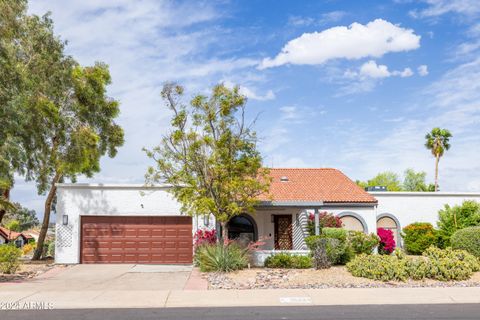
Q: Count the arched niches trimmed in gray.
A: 3